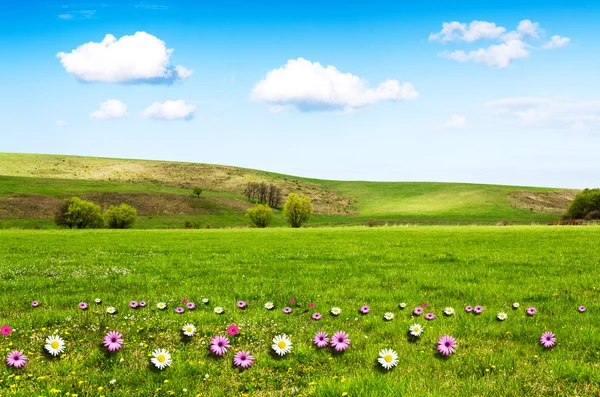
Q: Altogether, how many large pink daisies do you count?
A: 8